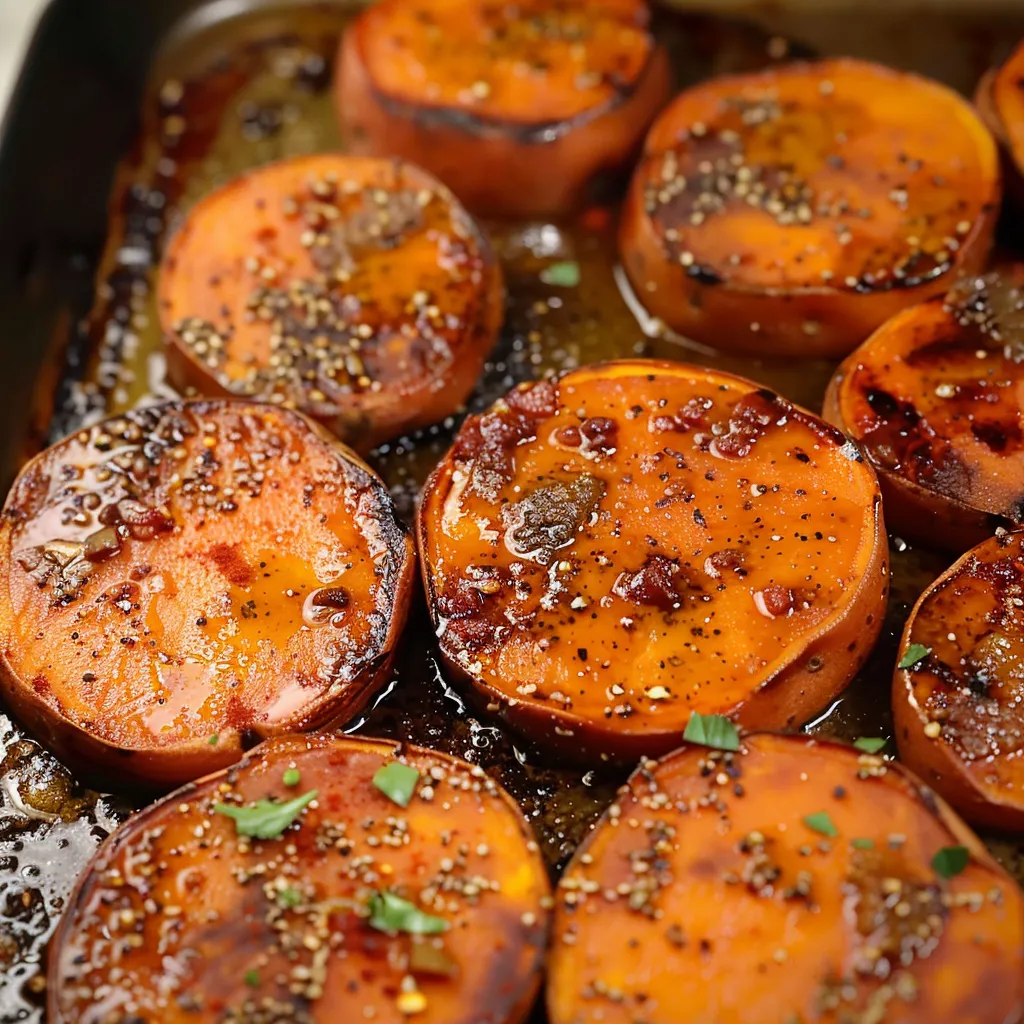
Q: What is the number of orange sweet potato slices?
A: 10